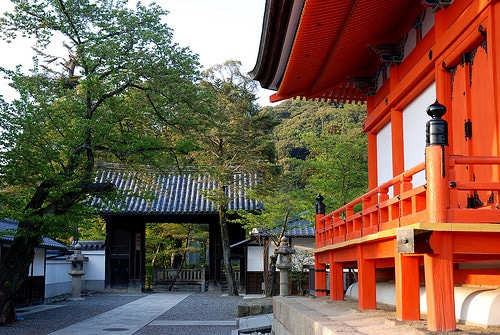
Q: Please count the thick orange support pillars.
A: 5